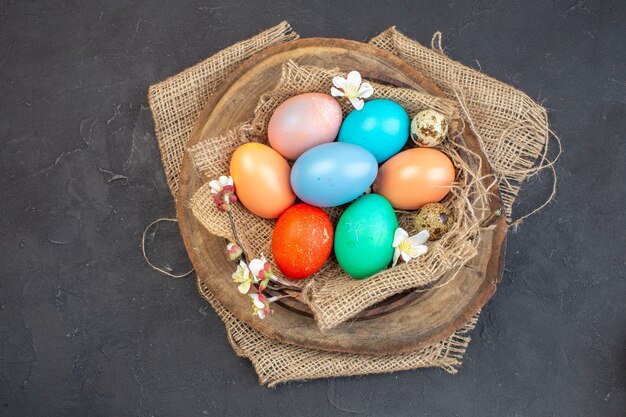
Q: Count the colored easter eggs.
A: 7